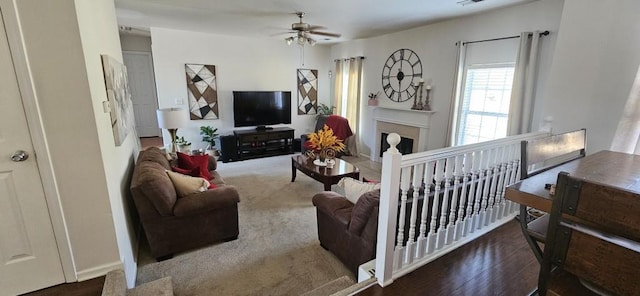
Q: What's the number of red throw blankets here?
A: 1